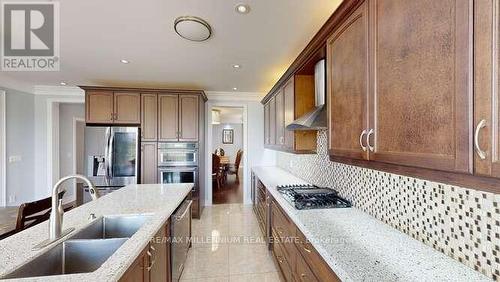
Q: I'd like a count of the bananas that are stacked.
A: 0